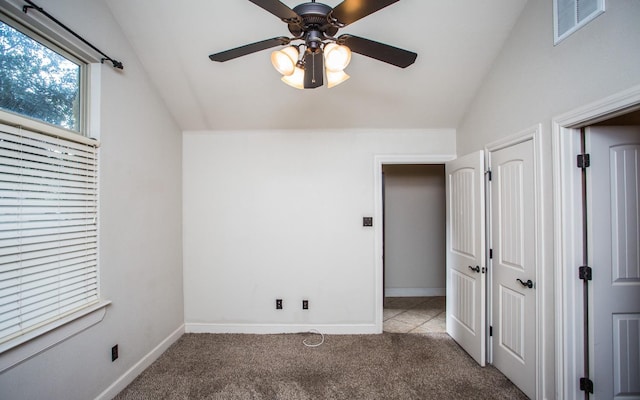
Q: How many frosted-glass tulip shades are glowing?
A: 4